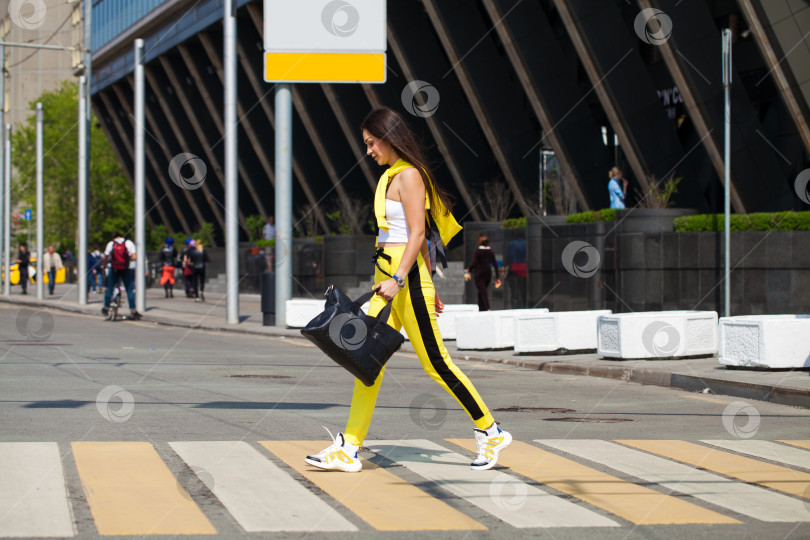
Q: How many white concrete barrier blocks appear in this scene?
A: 6